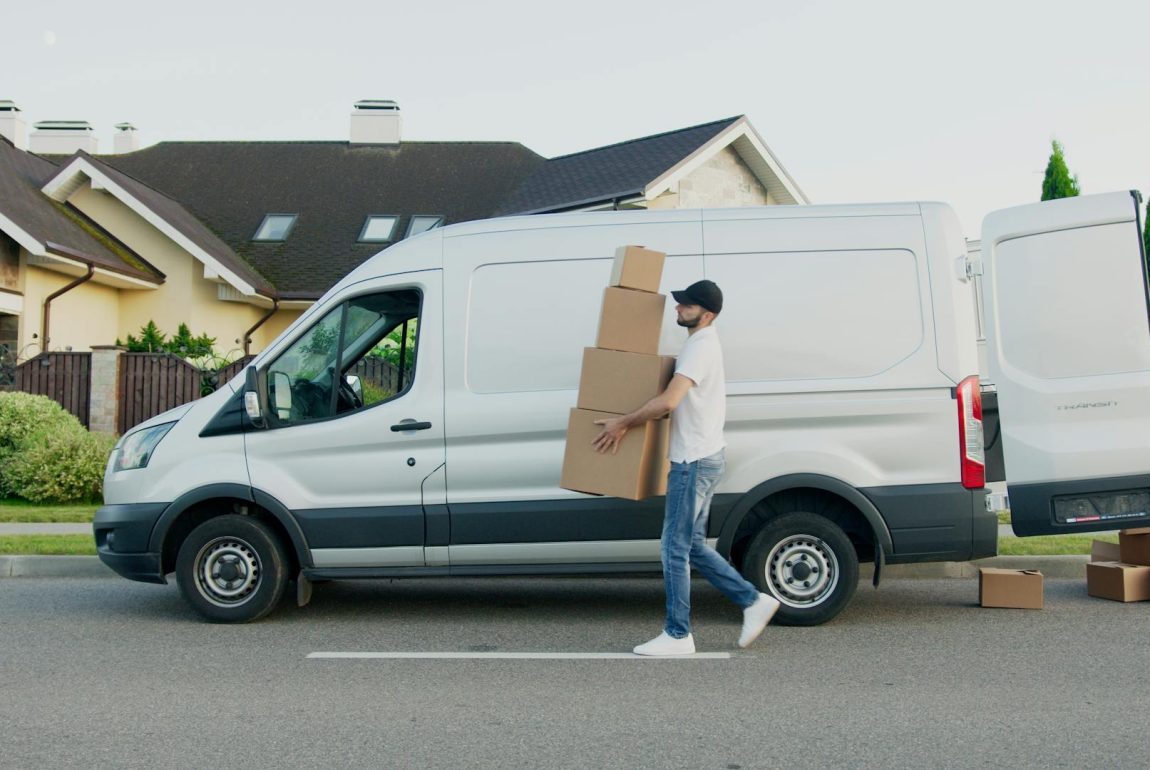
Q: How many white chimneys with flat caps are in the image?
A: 4